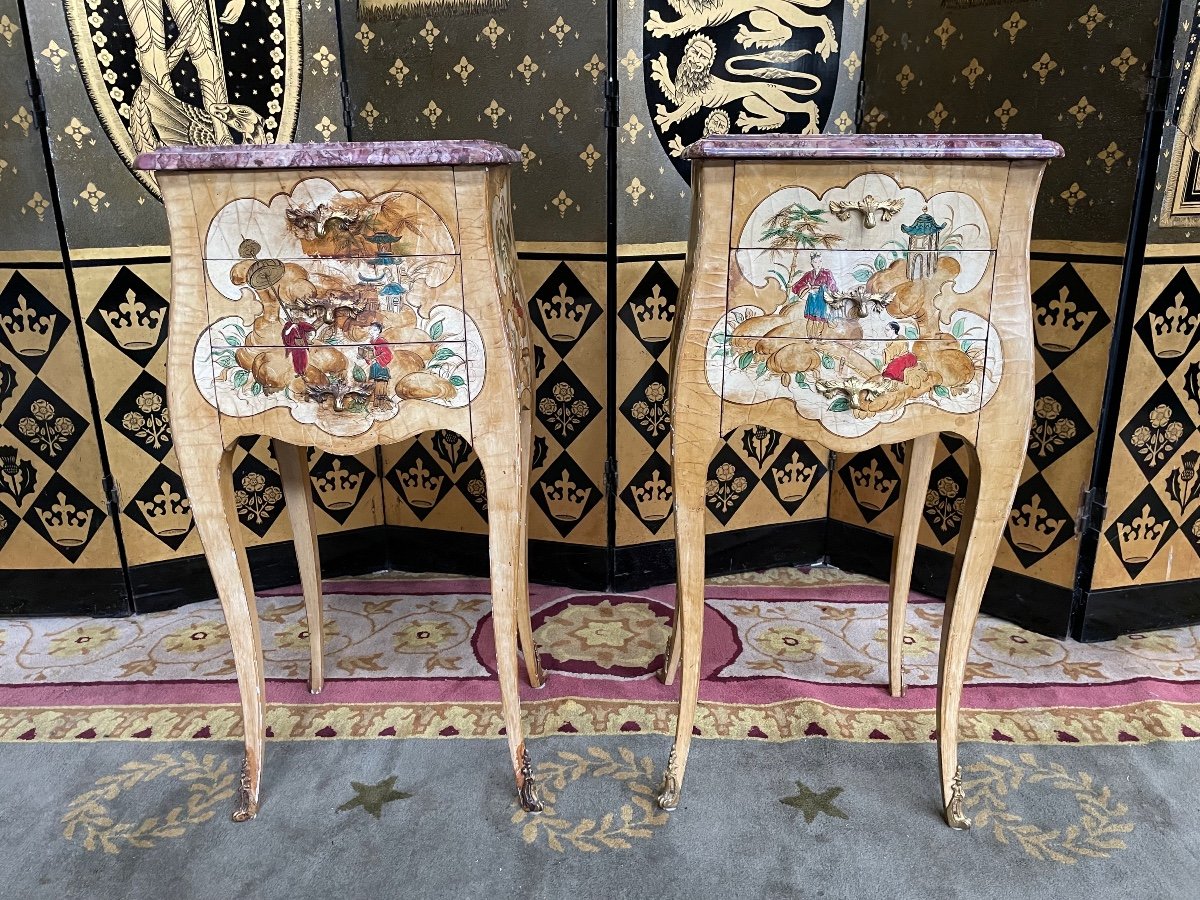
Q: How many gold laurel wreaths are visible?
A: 3